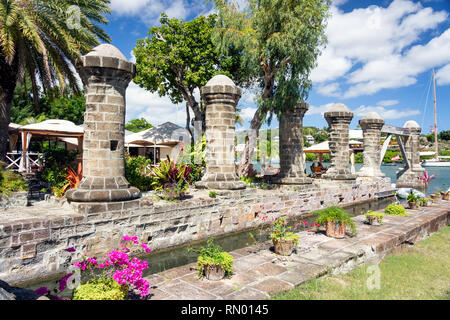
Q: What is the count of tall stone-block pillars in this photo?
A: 6